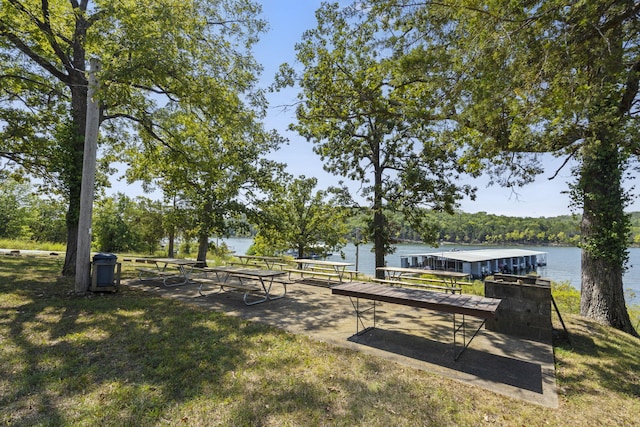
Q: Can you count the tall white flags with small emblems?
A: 0